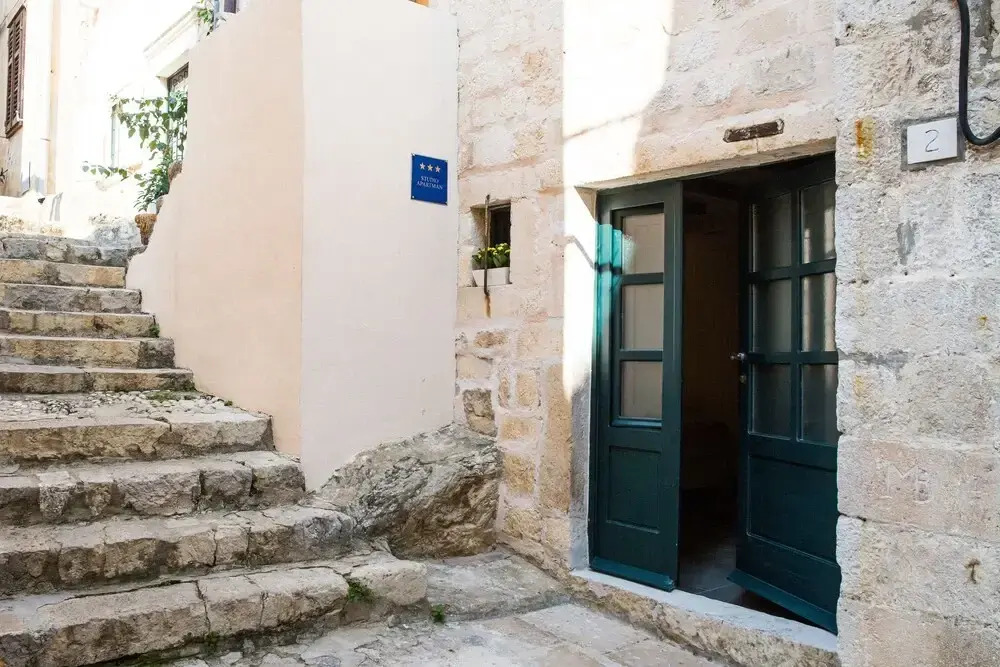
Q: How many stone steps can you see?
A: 10